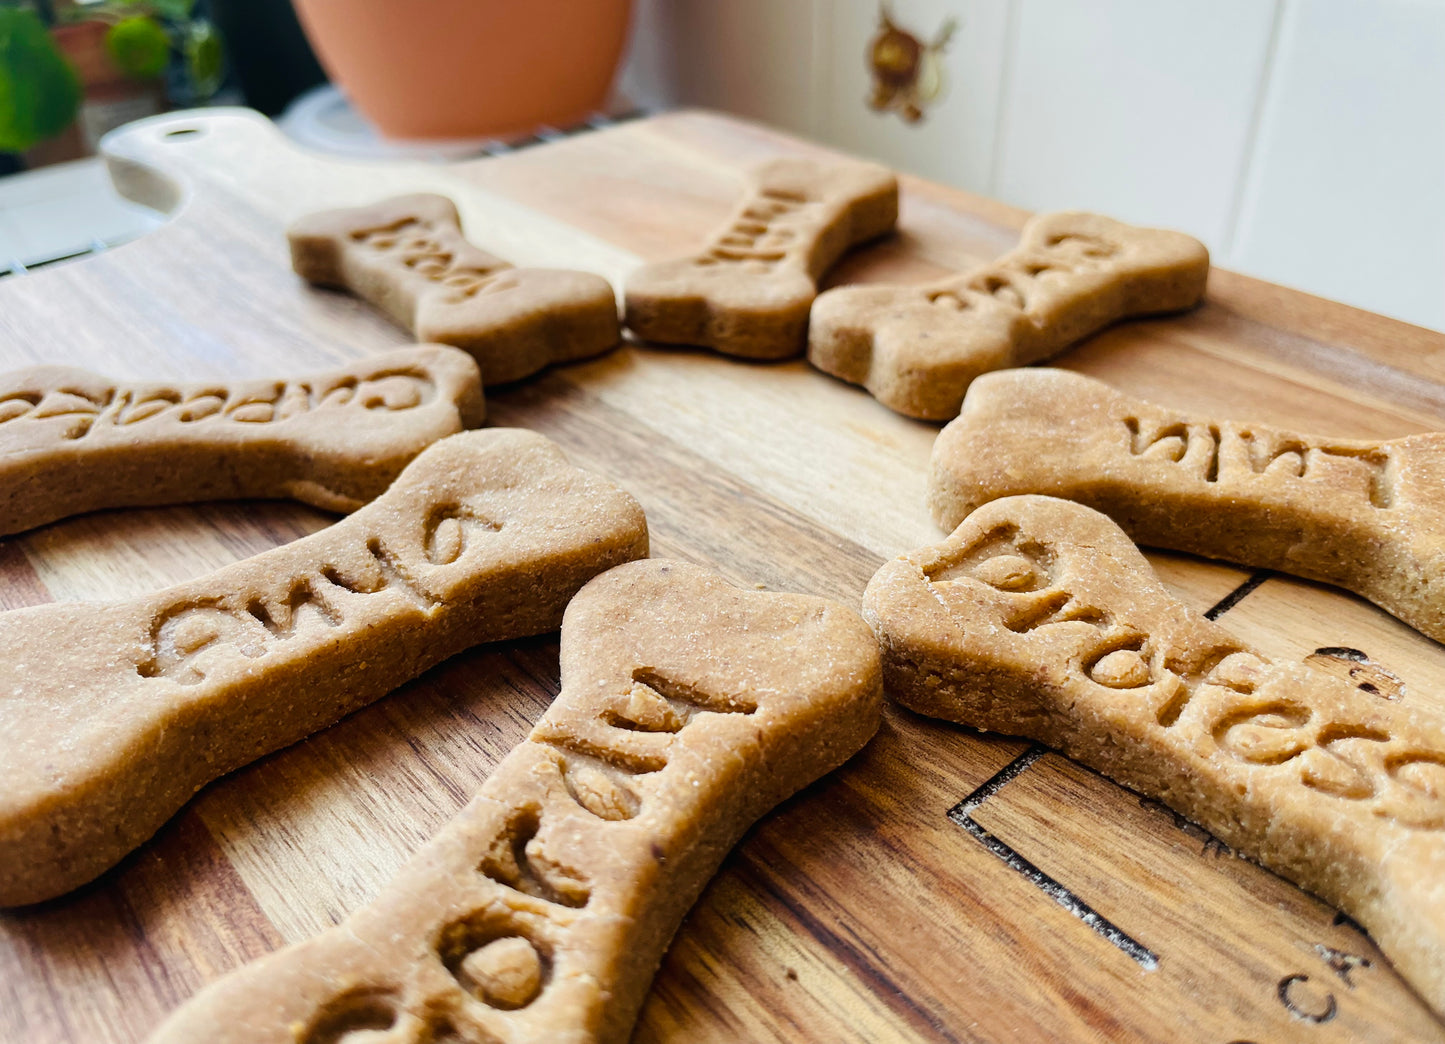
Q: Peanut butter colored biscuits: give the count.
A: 8